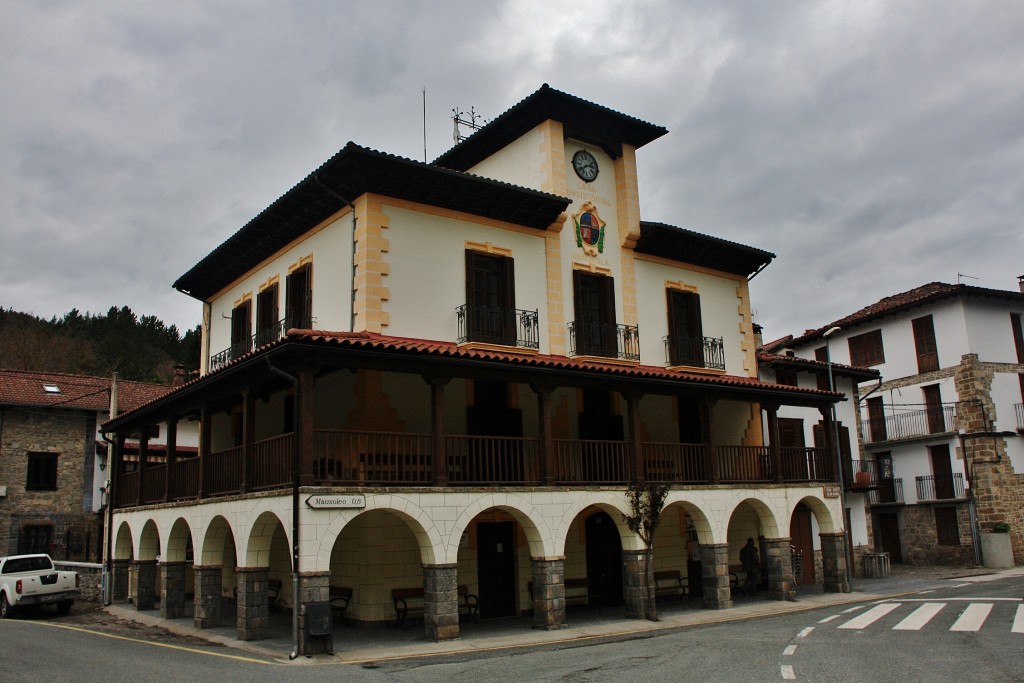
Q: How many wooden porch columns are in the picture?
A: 12